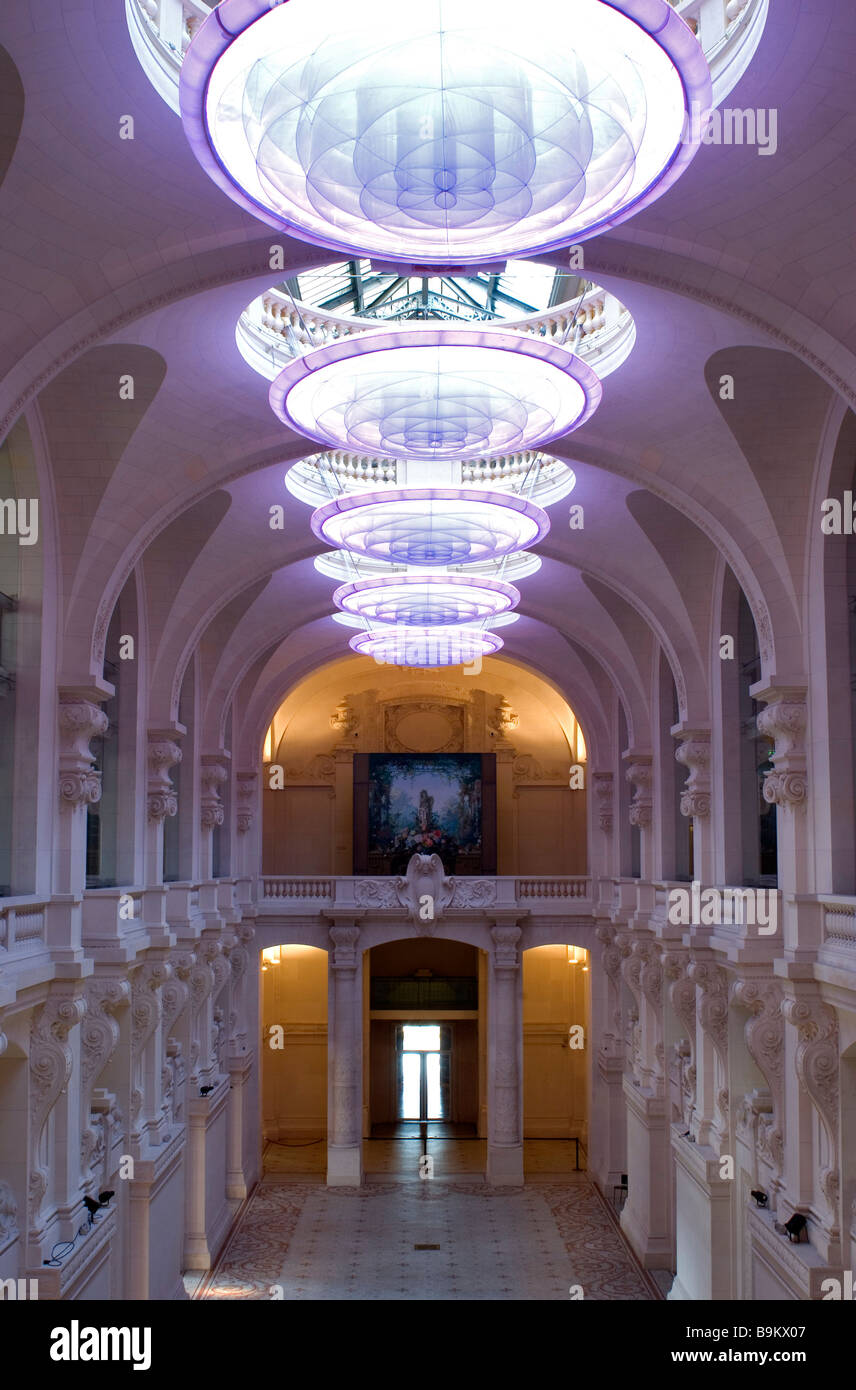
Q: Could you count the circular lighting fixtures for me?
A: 5